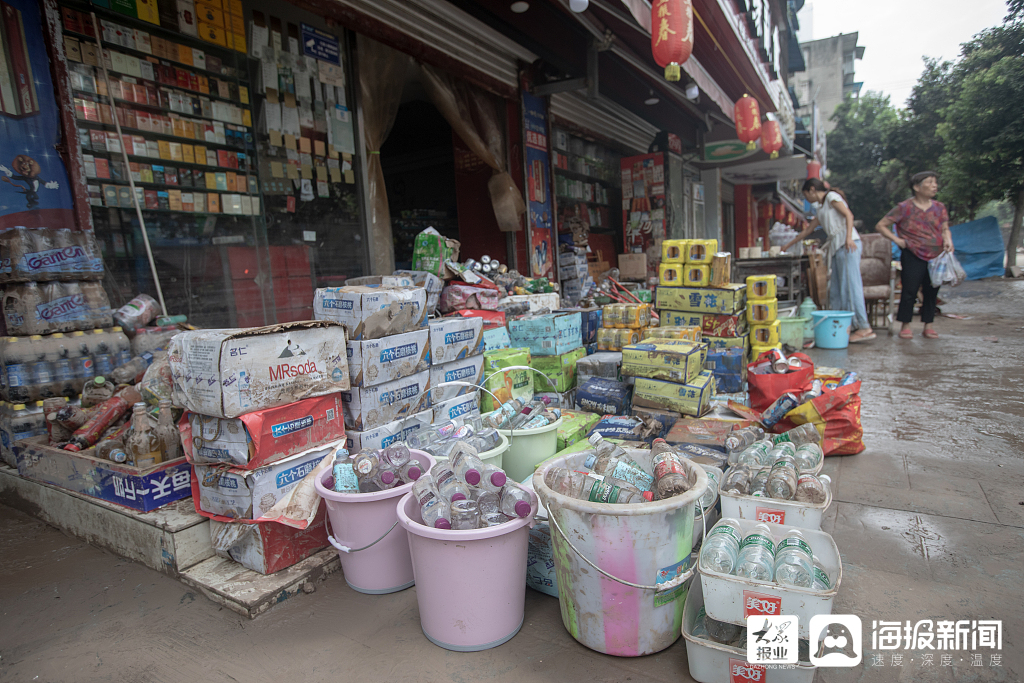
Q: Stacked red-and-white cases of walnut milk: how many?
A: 3